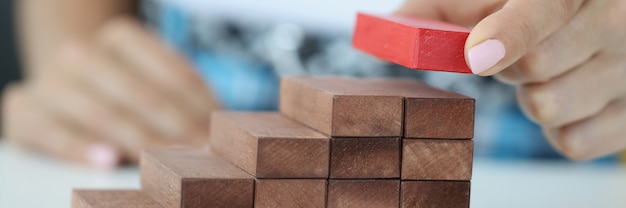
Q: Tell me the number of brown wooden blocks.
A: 10